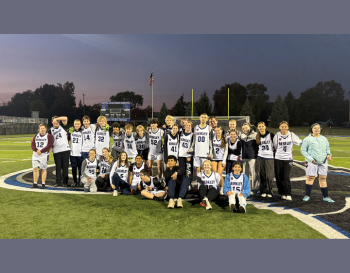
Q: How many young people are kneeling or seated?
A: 8